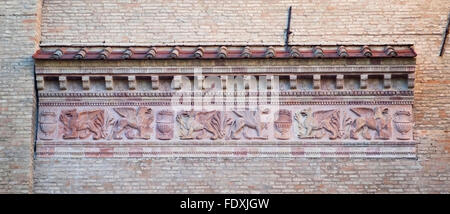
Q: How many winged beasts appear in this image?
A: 6